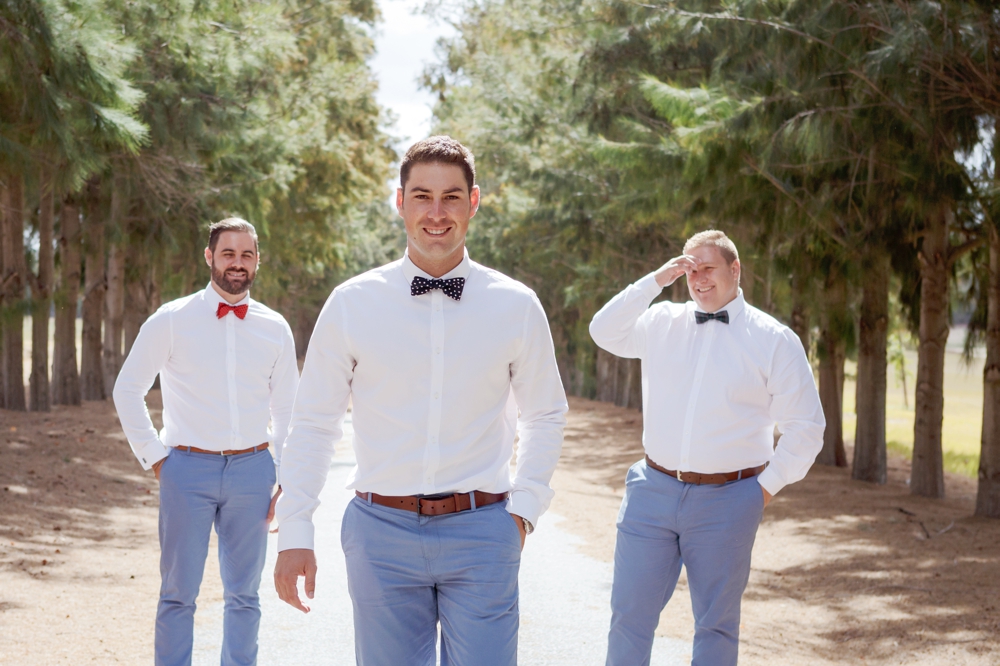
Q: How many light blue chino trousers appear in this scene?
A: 3